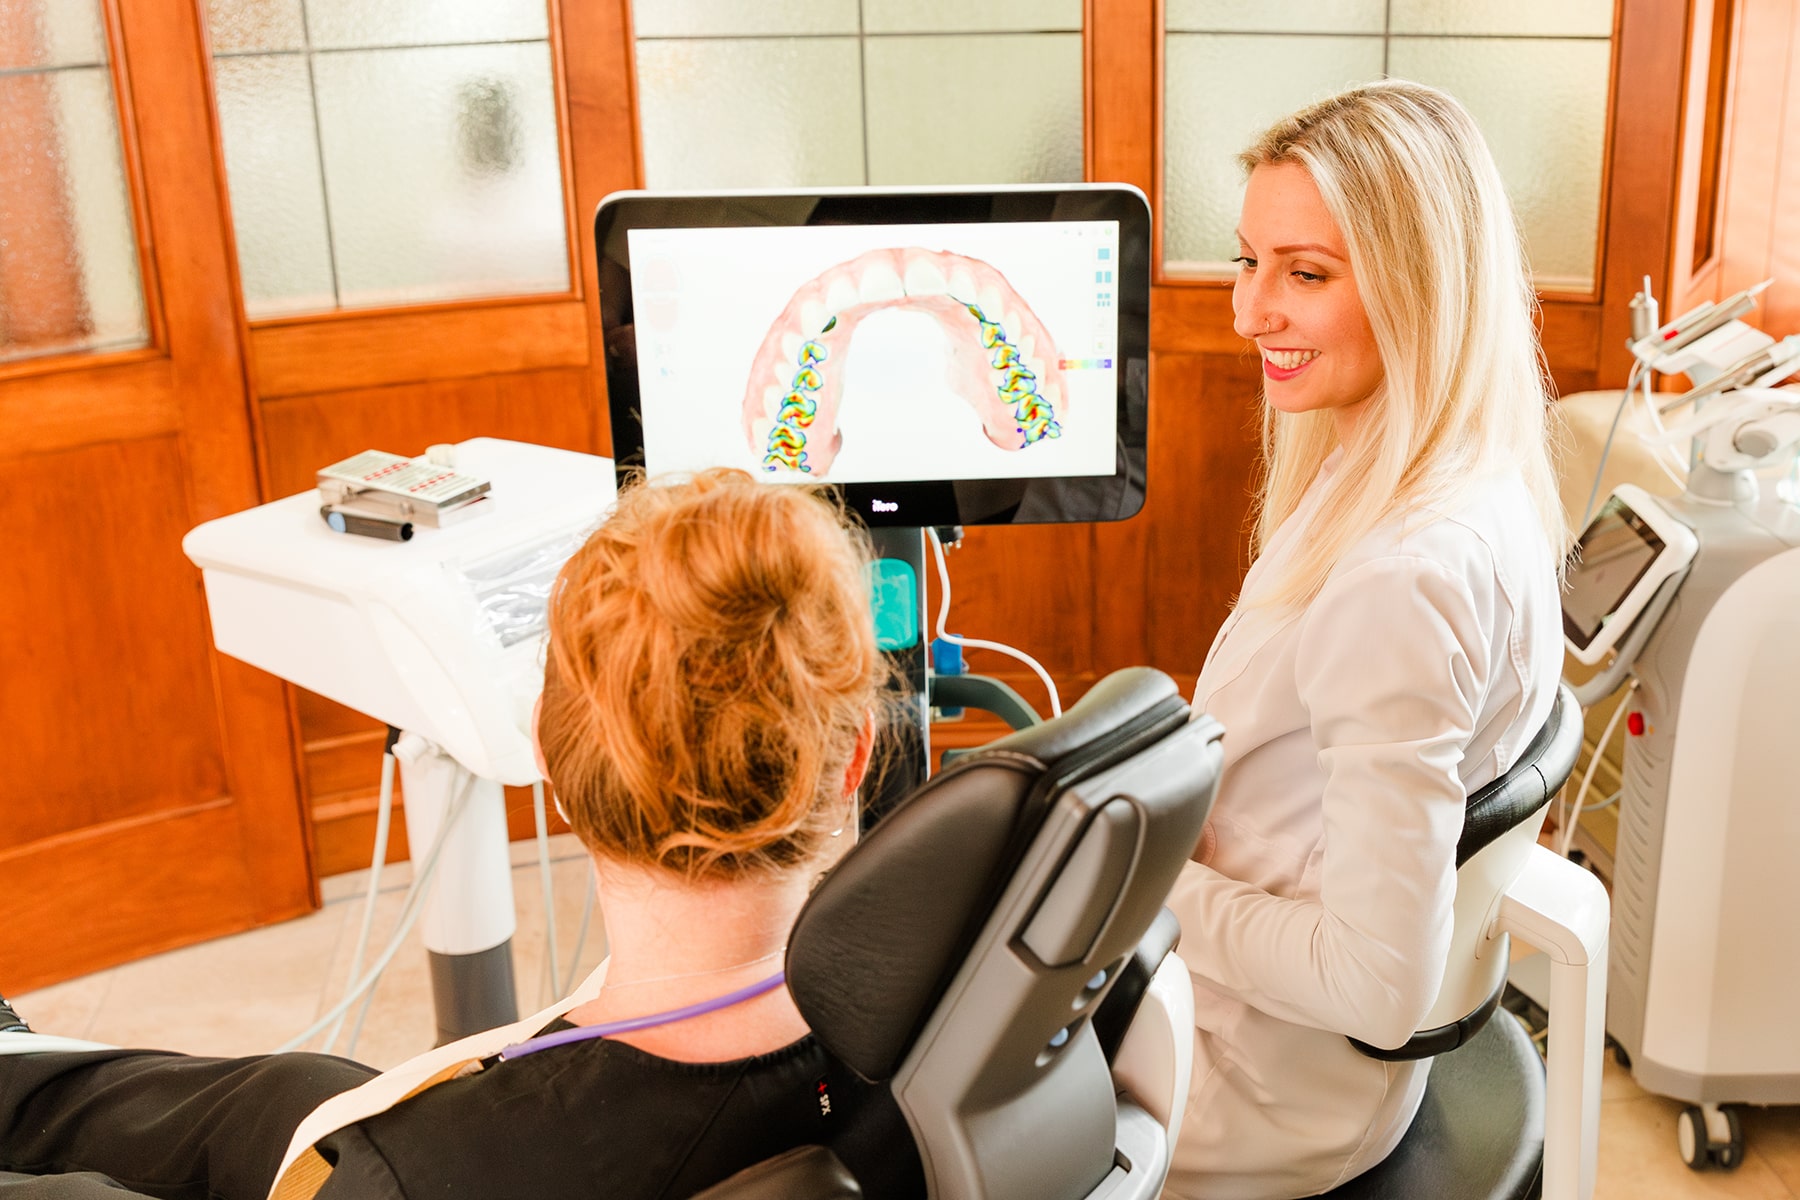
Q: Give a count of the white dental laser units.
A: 1